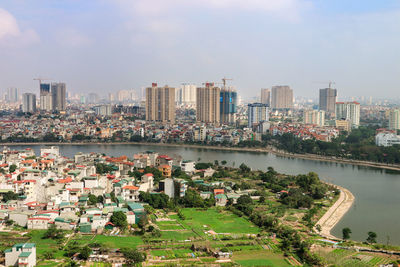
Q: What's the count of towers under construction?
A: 3